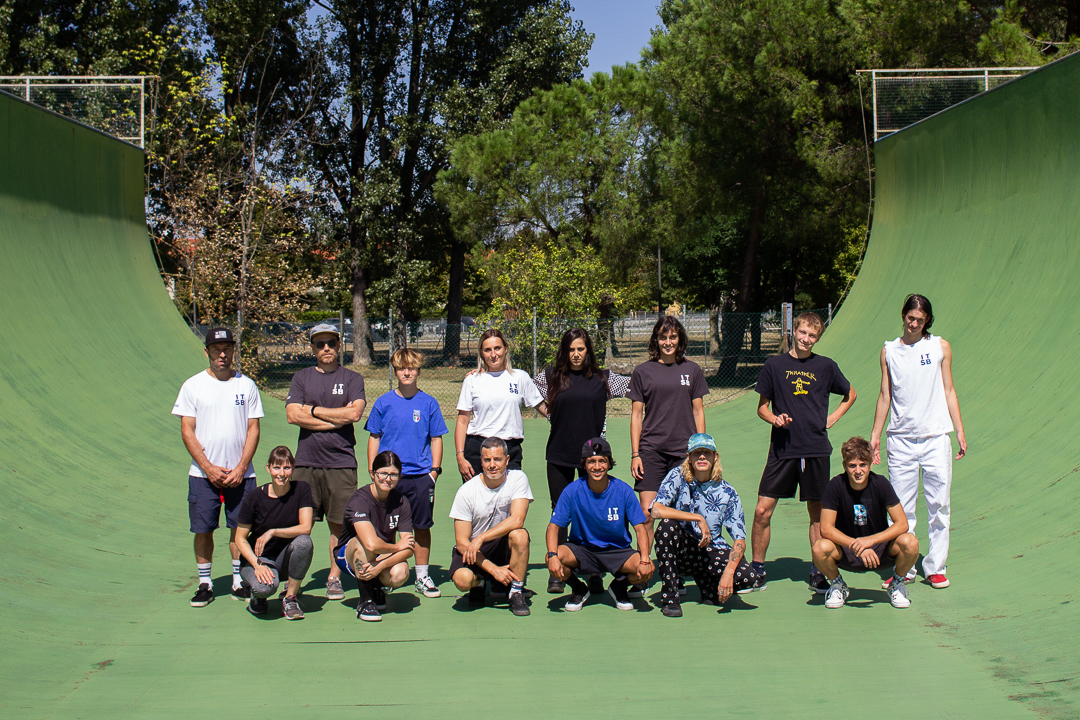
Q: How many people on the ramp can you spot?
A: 14